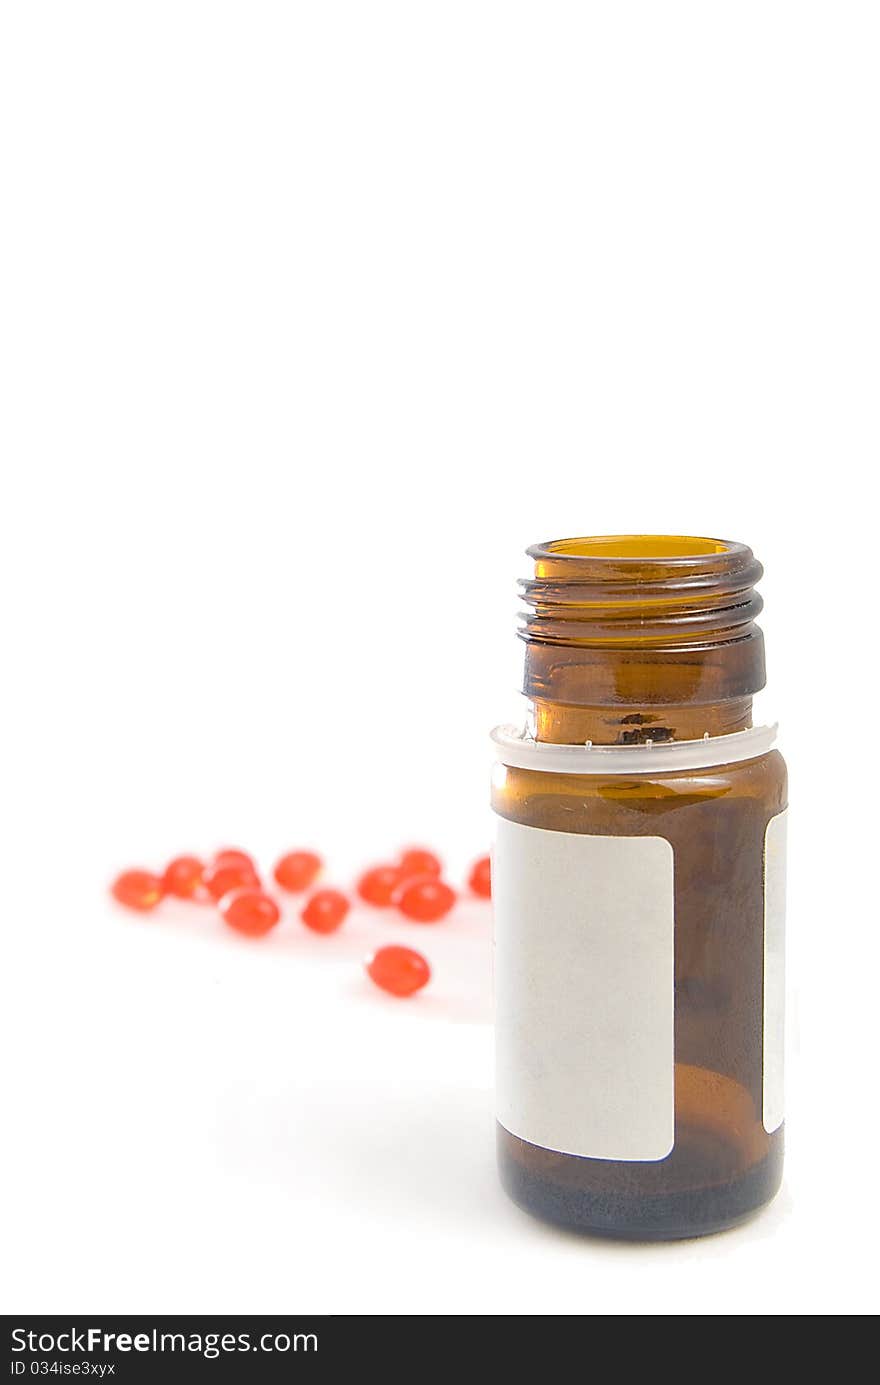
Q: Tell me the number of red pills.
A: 12